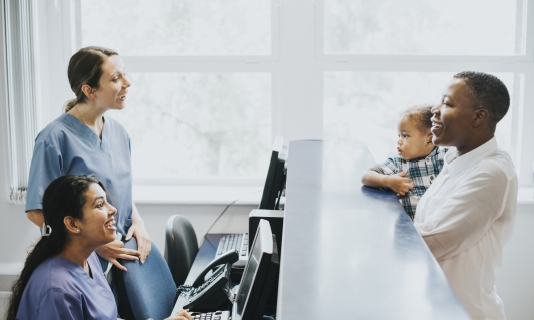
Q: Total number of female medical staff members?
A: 2